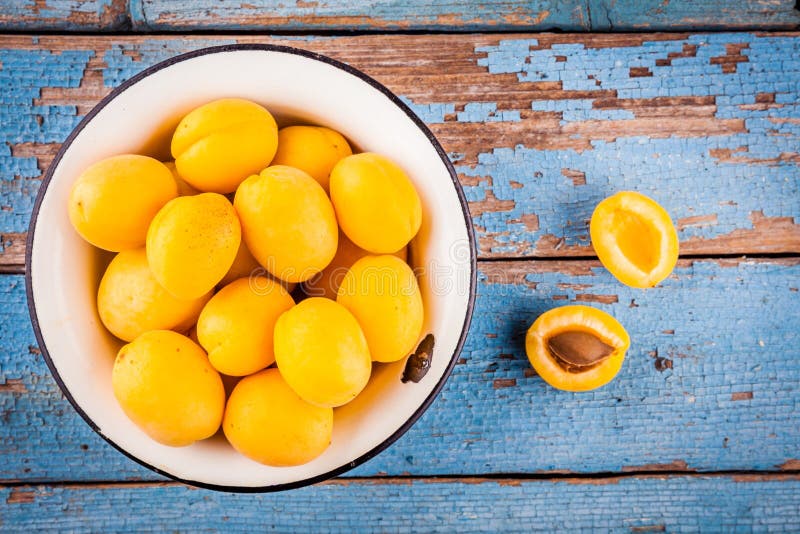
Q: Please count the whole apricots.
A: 15